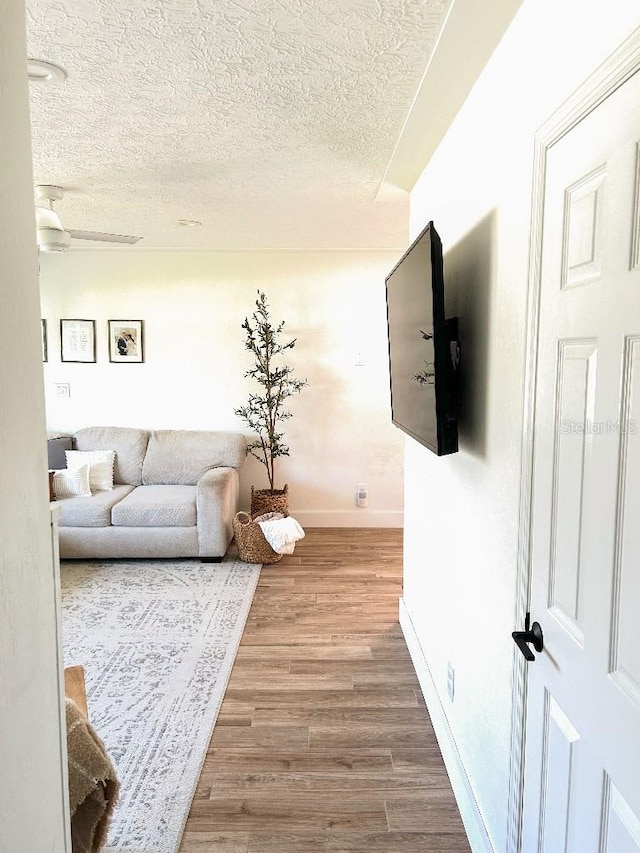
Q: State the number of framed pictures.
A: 3